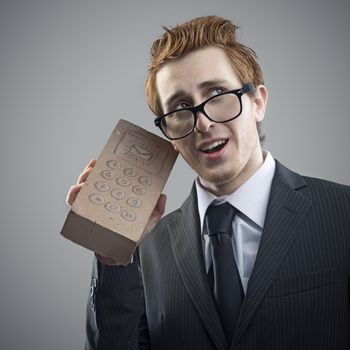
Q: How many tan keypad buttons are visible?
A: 12